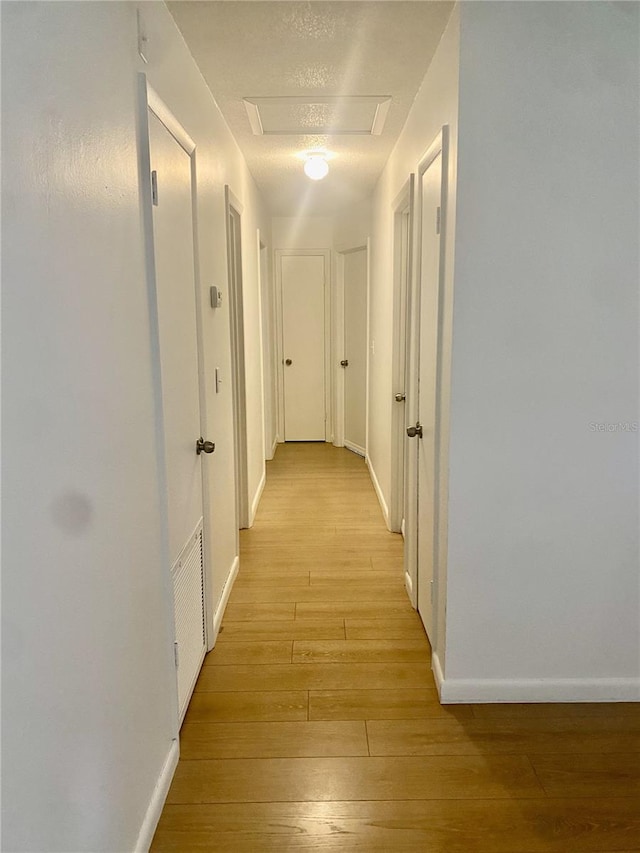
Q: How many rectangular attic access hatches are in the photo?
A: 1